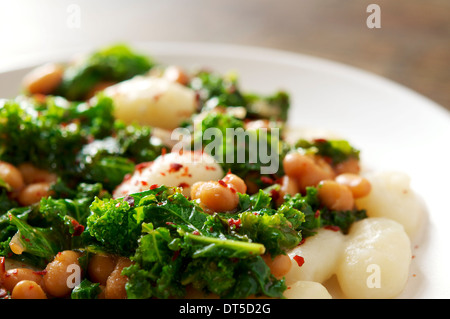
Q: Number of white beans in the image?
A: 6